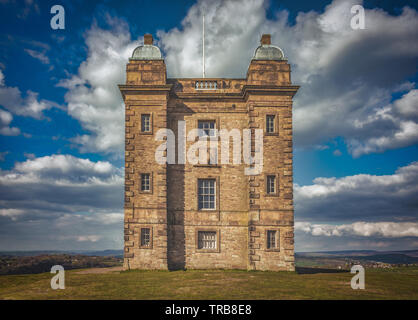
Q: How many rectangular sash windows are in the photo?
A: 9